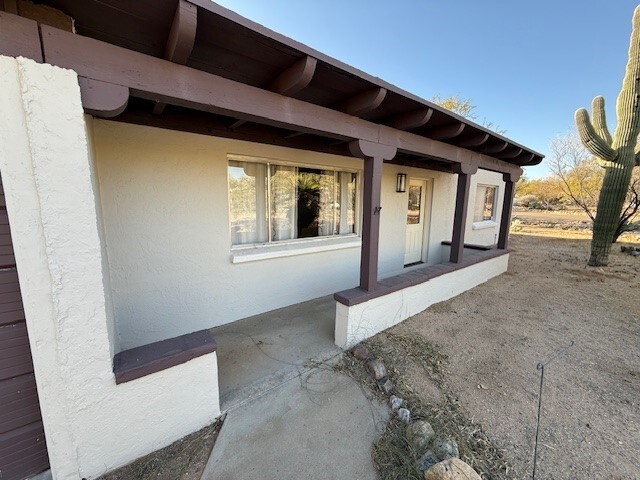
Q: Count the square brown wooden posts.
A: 3